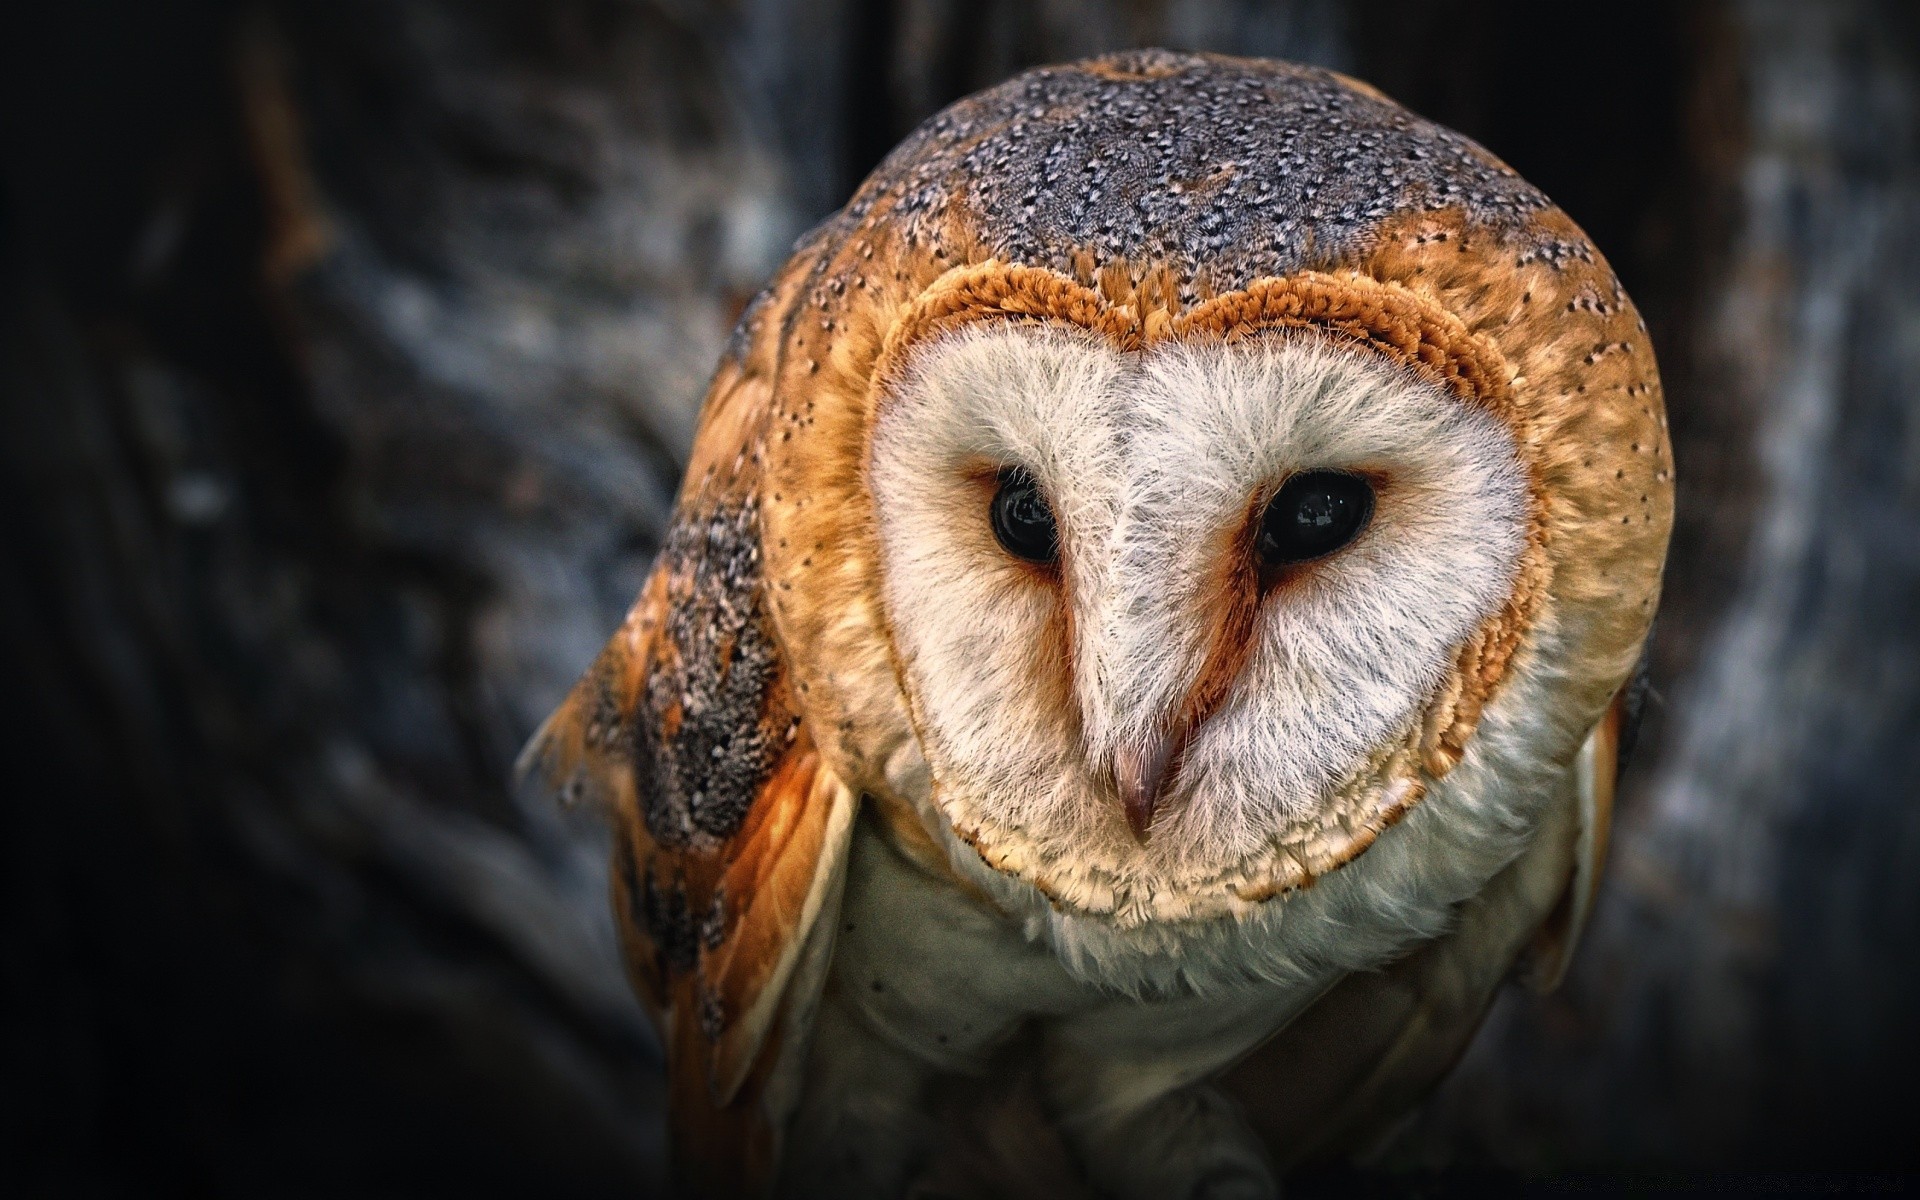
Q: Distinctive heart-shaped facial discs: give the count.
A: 1